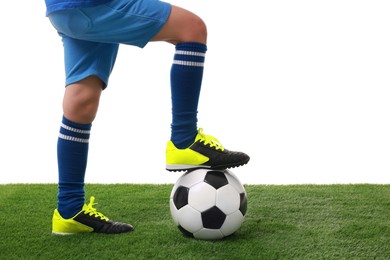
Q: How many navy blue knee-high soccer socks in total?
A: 2